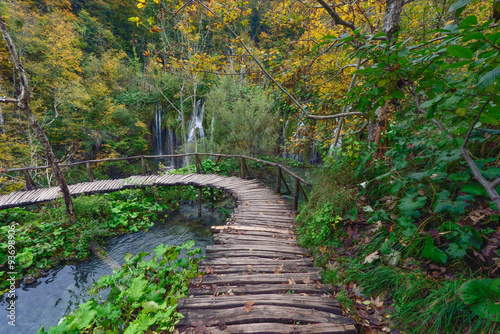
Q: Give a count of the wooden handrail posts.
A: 7